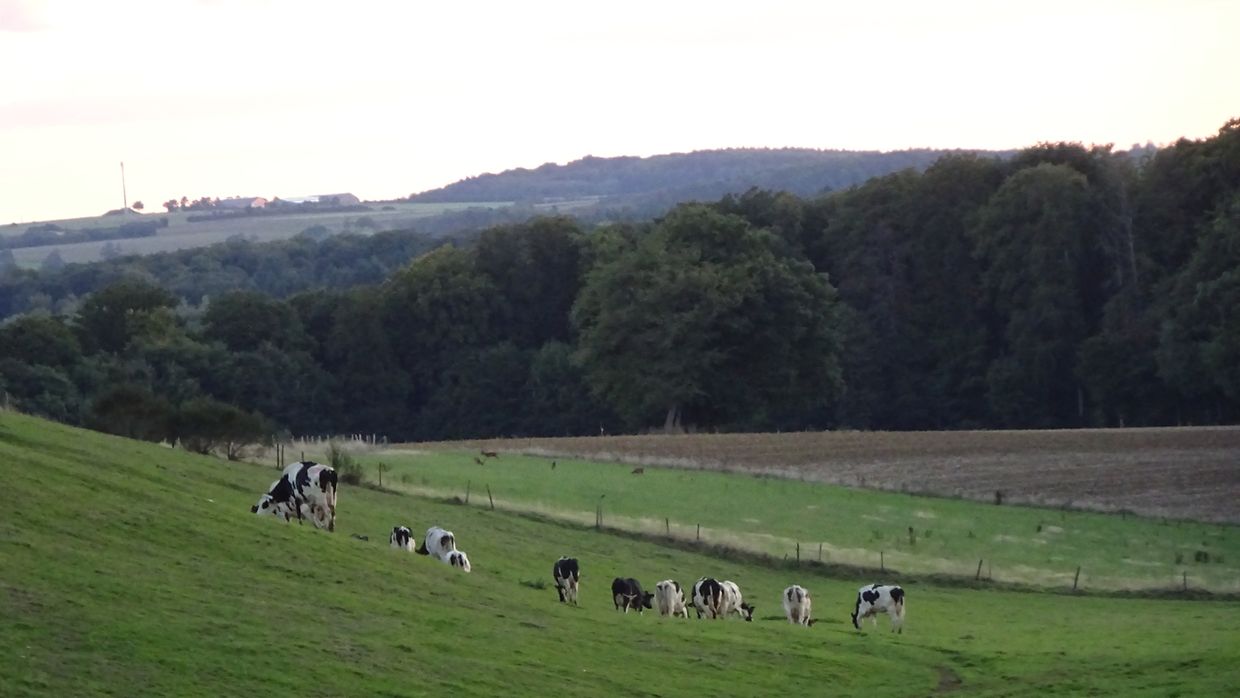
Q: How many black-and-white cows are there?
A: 11